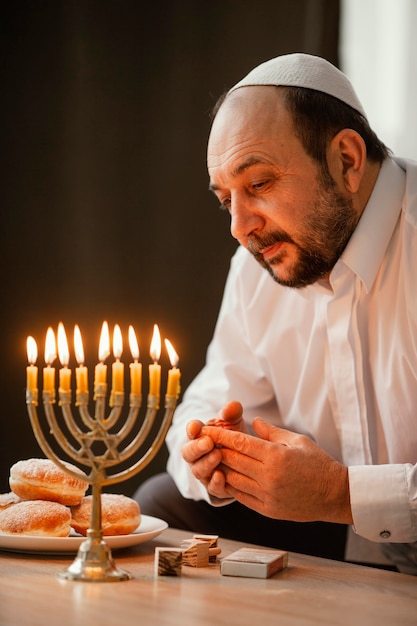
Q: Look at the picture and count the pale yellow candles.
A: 9